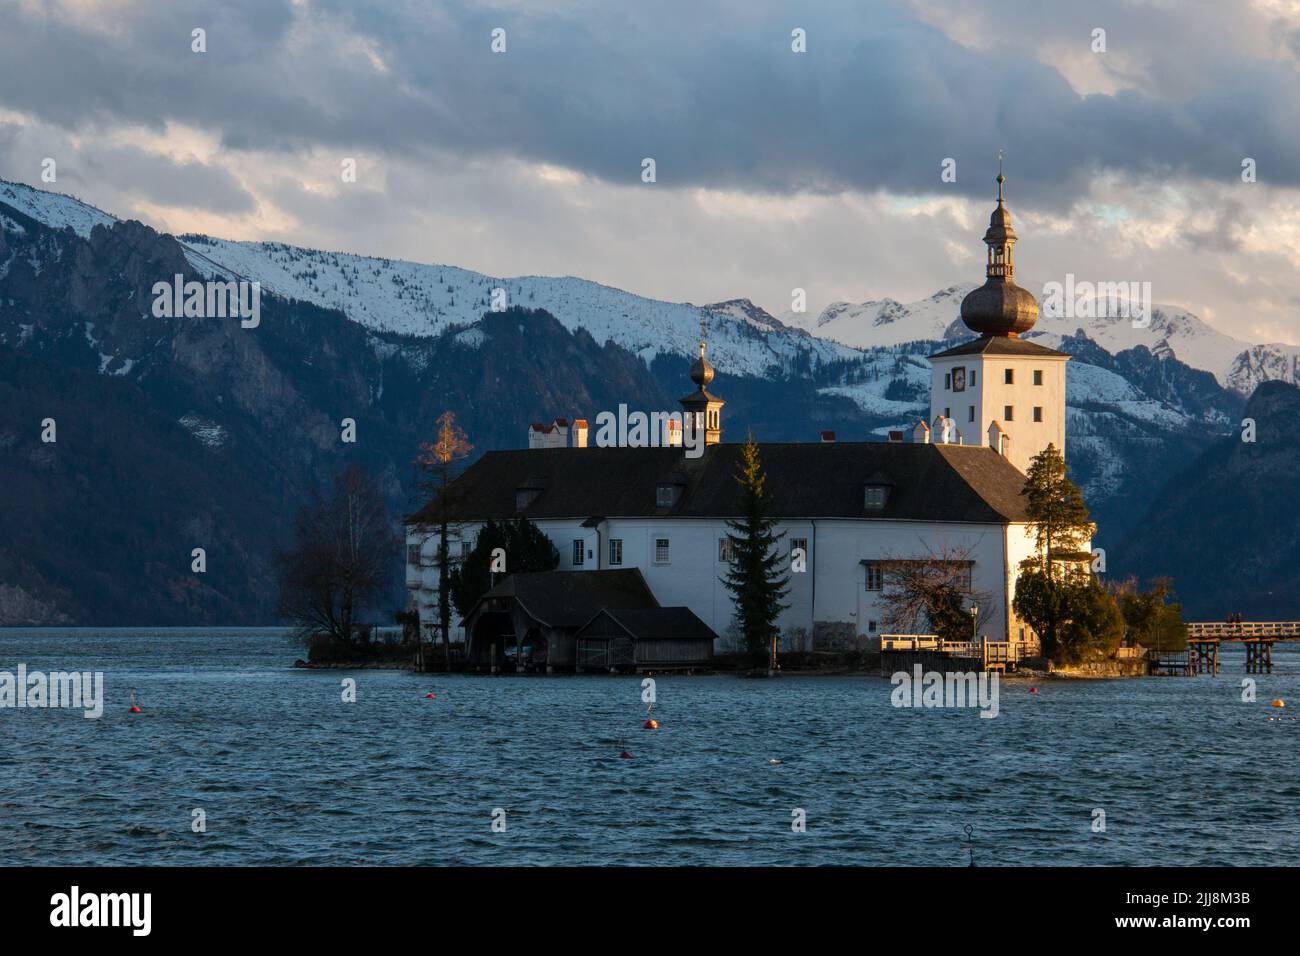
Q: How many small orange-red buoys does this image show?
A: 6